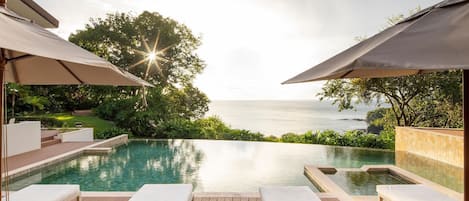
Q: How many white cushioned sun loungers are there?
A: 4